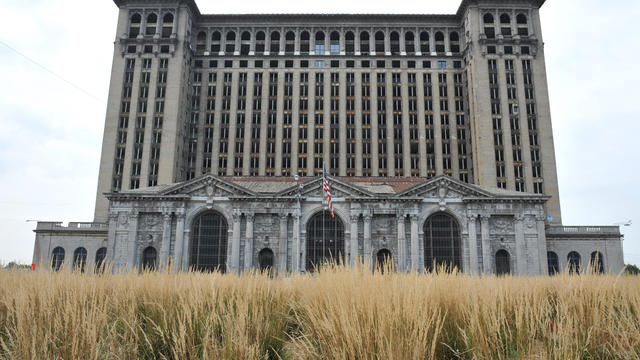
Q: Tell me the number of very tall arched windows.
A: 3